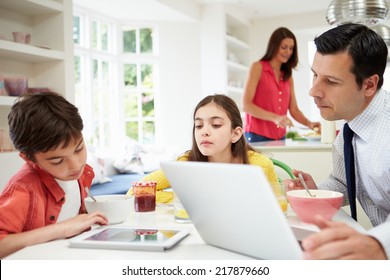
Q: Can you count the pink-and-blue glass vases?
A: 0